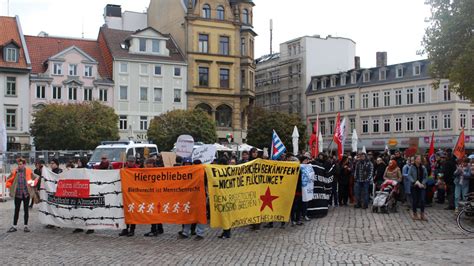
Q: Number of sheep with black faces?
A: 0